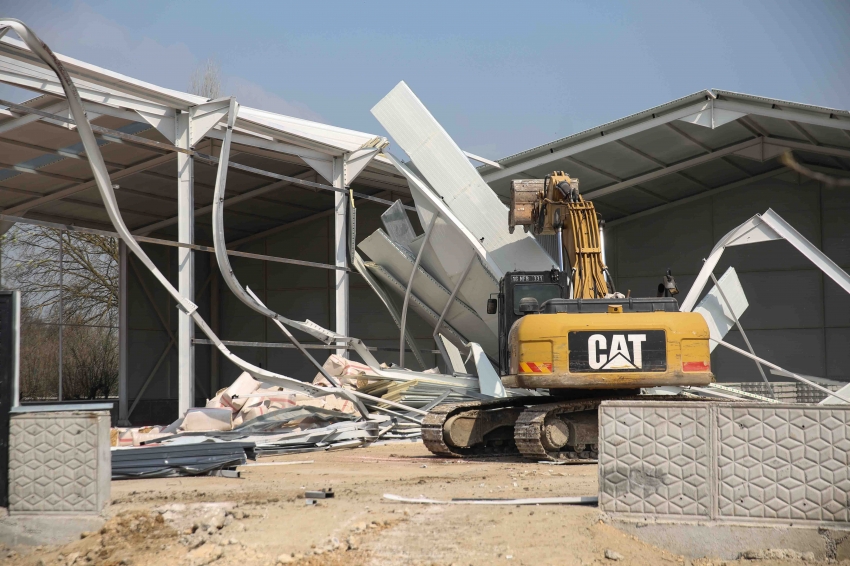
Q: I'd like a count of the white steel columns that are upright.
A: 2